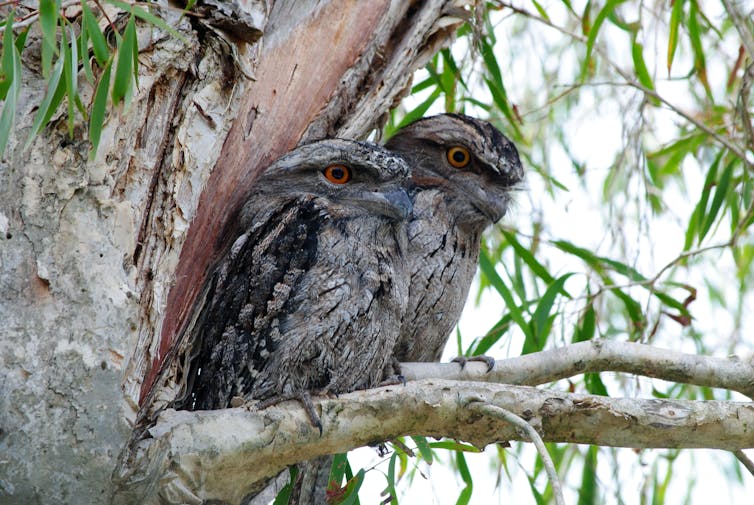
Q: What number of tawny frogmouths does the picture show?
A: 2